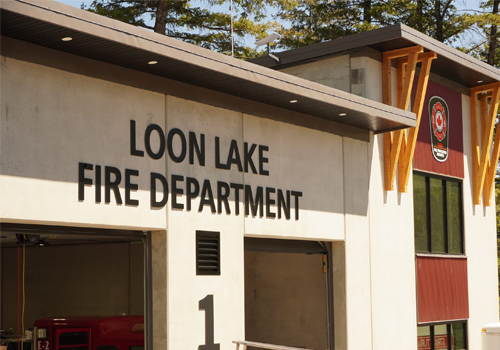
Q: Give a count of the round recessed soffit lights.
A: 5